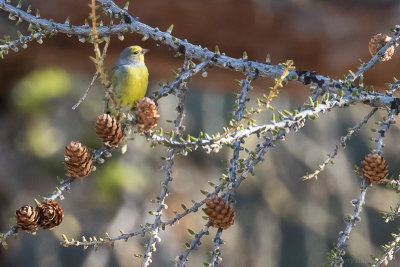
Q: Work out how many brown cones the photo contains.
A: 8